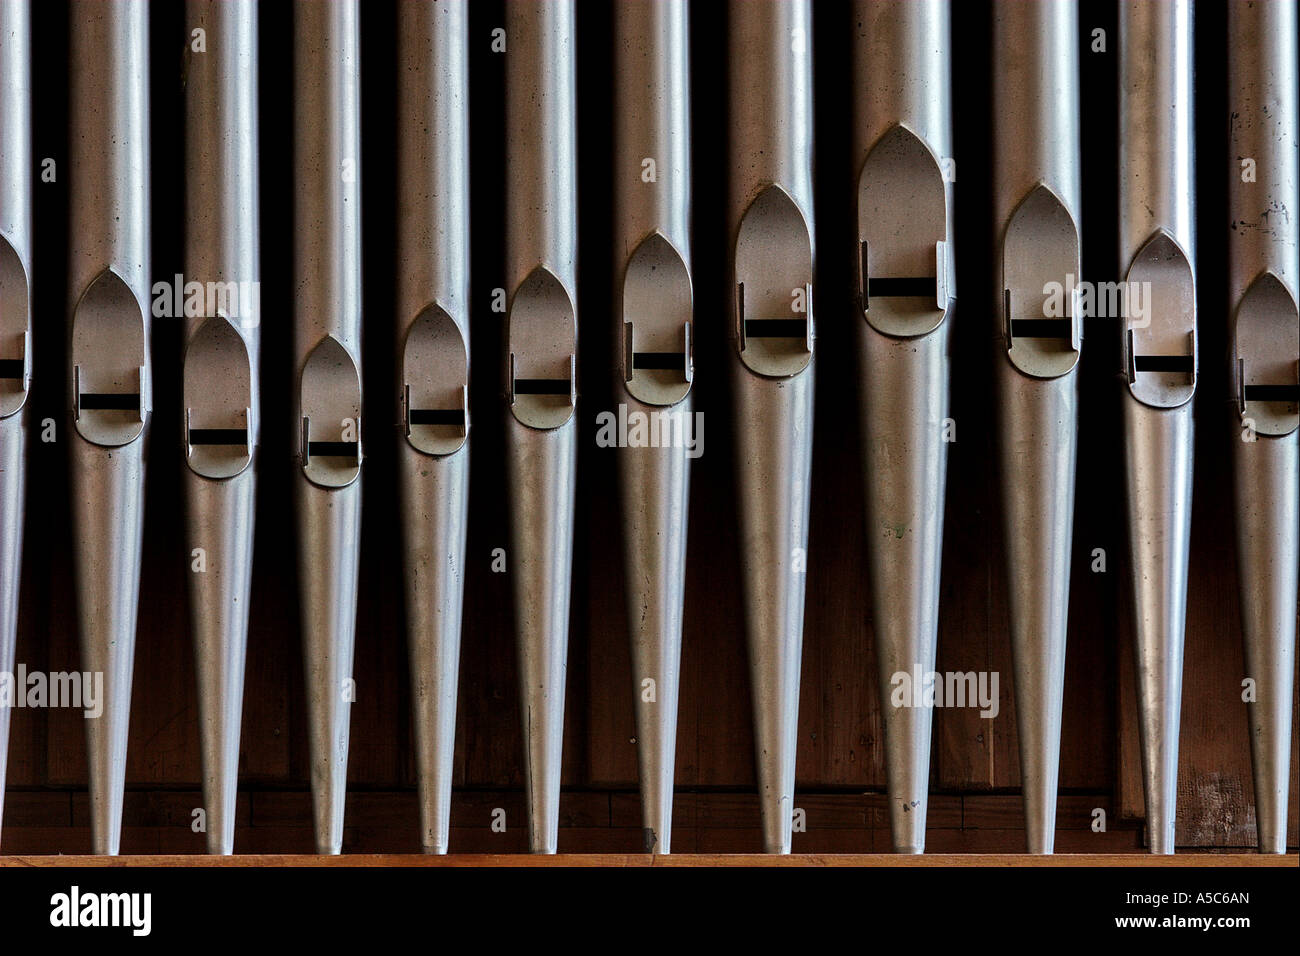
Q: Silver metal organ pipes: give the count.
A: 12